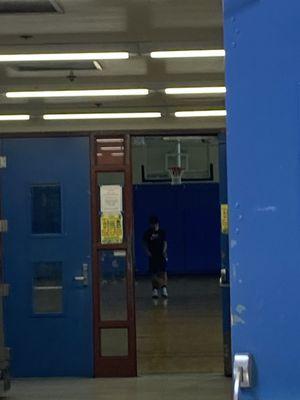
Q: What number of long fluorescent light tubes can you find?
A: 7